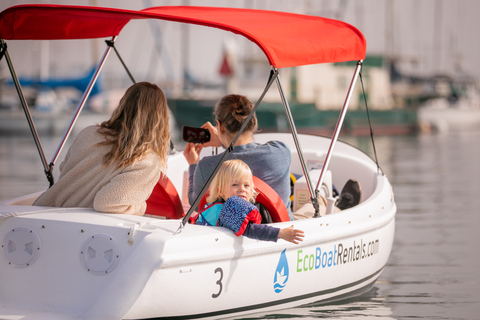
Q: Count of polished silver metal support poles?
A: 4